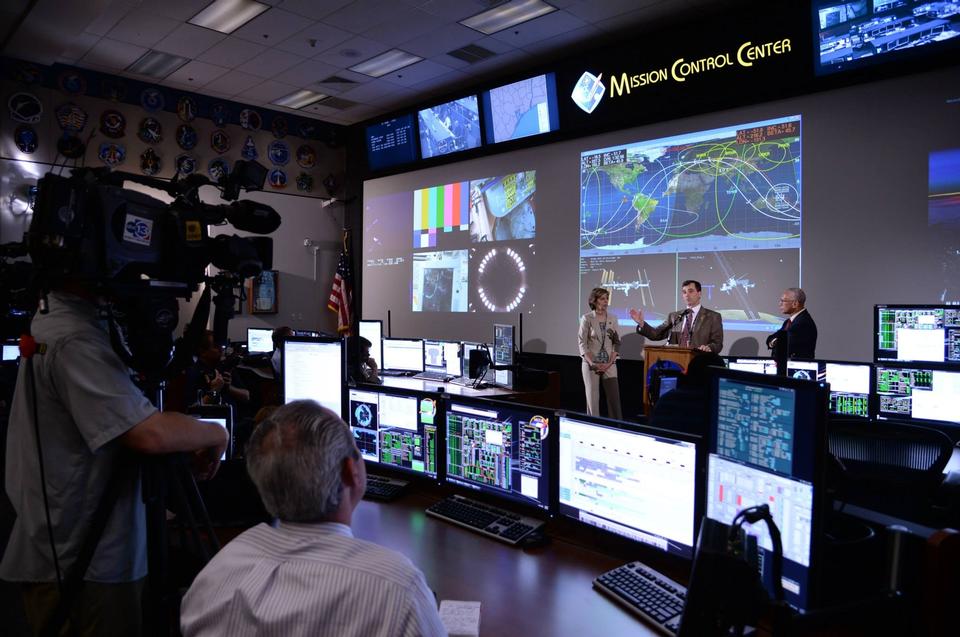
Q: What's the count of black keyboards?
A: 3